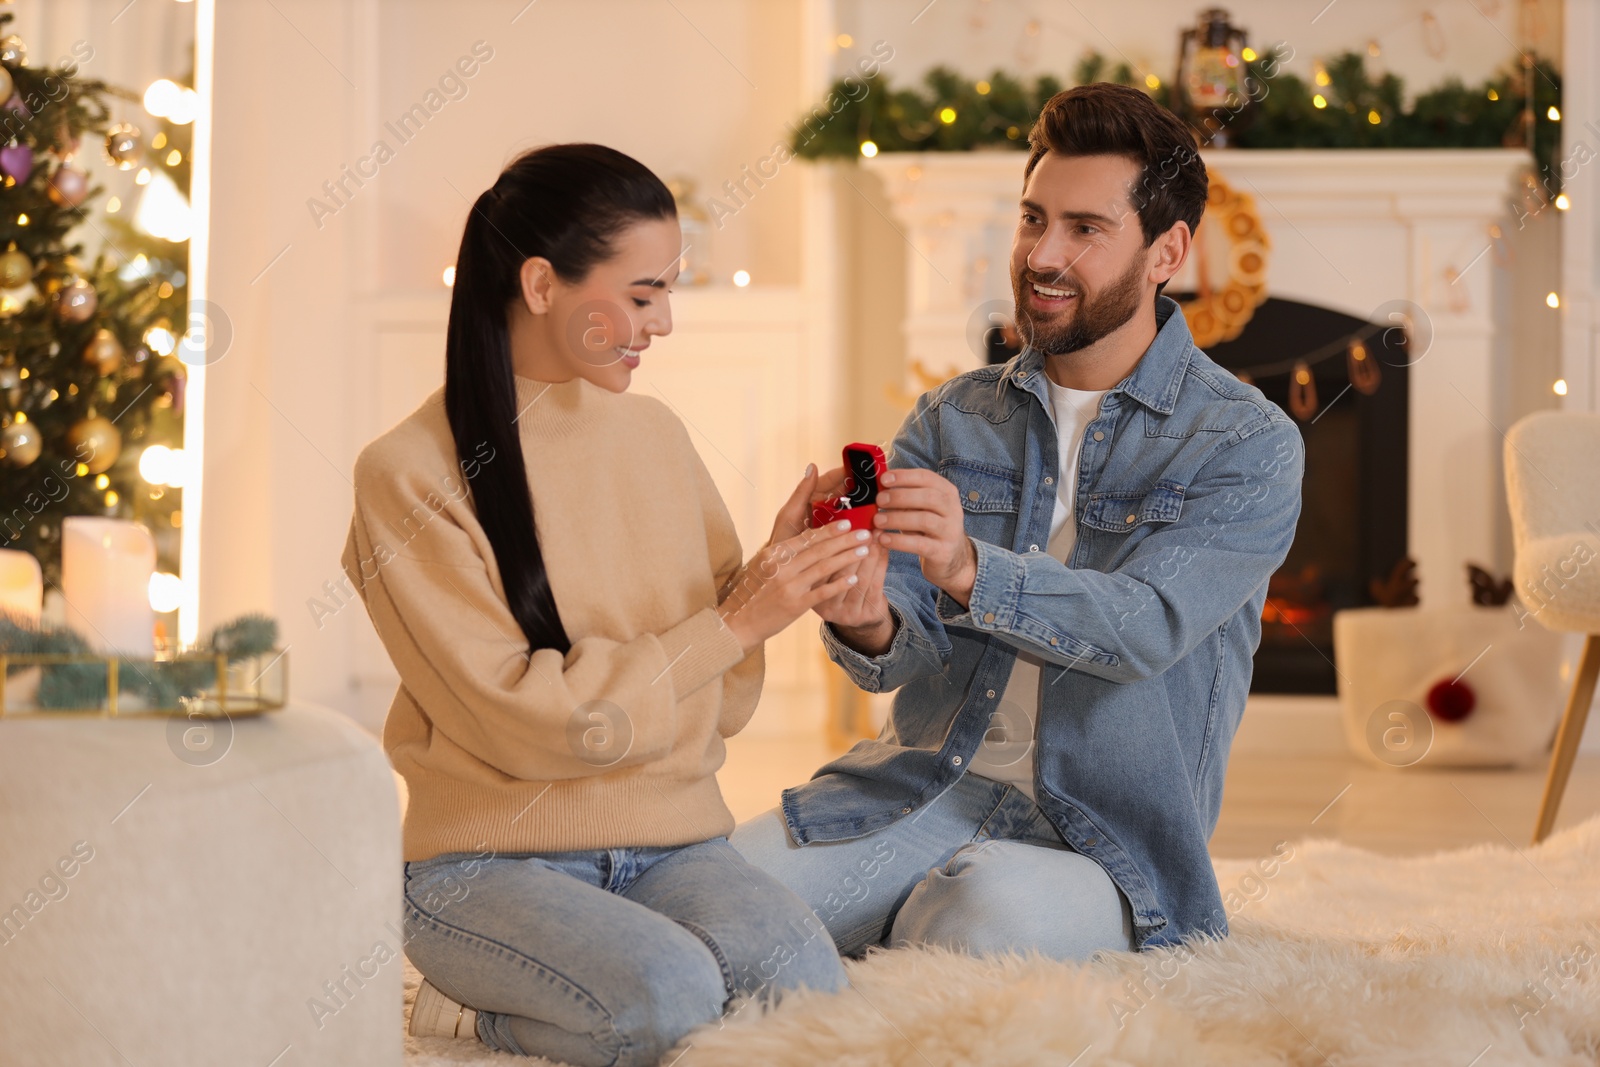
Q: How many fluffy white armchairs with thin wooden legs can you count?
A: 1